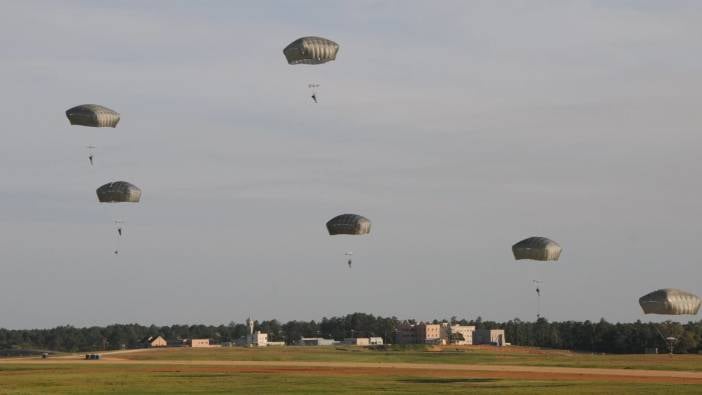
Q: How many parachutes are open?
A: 6